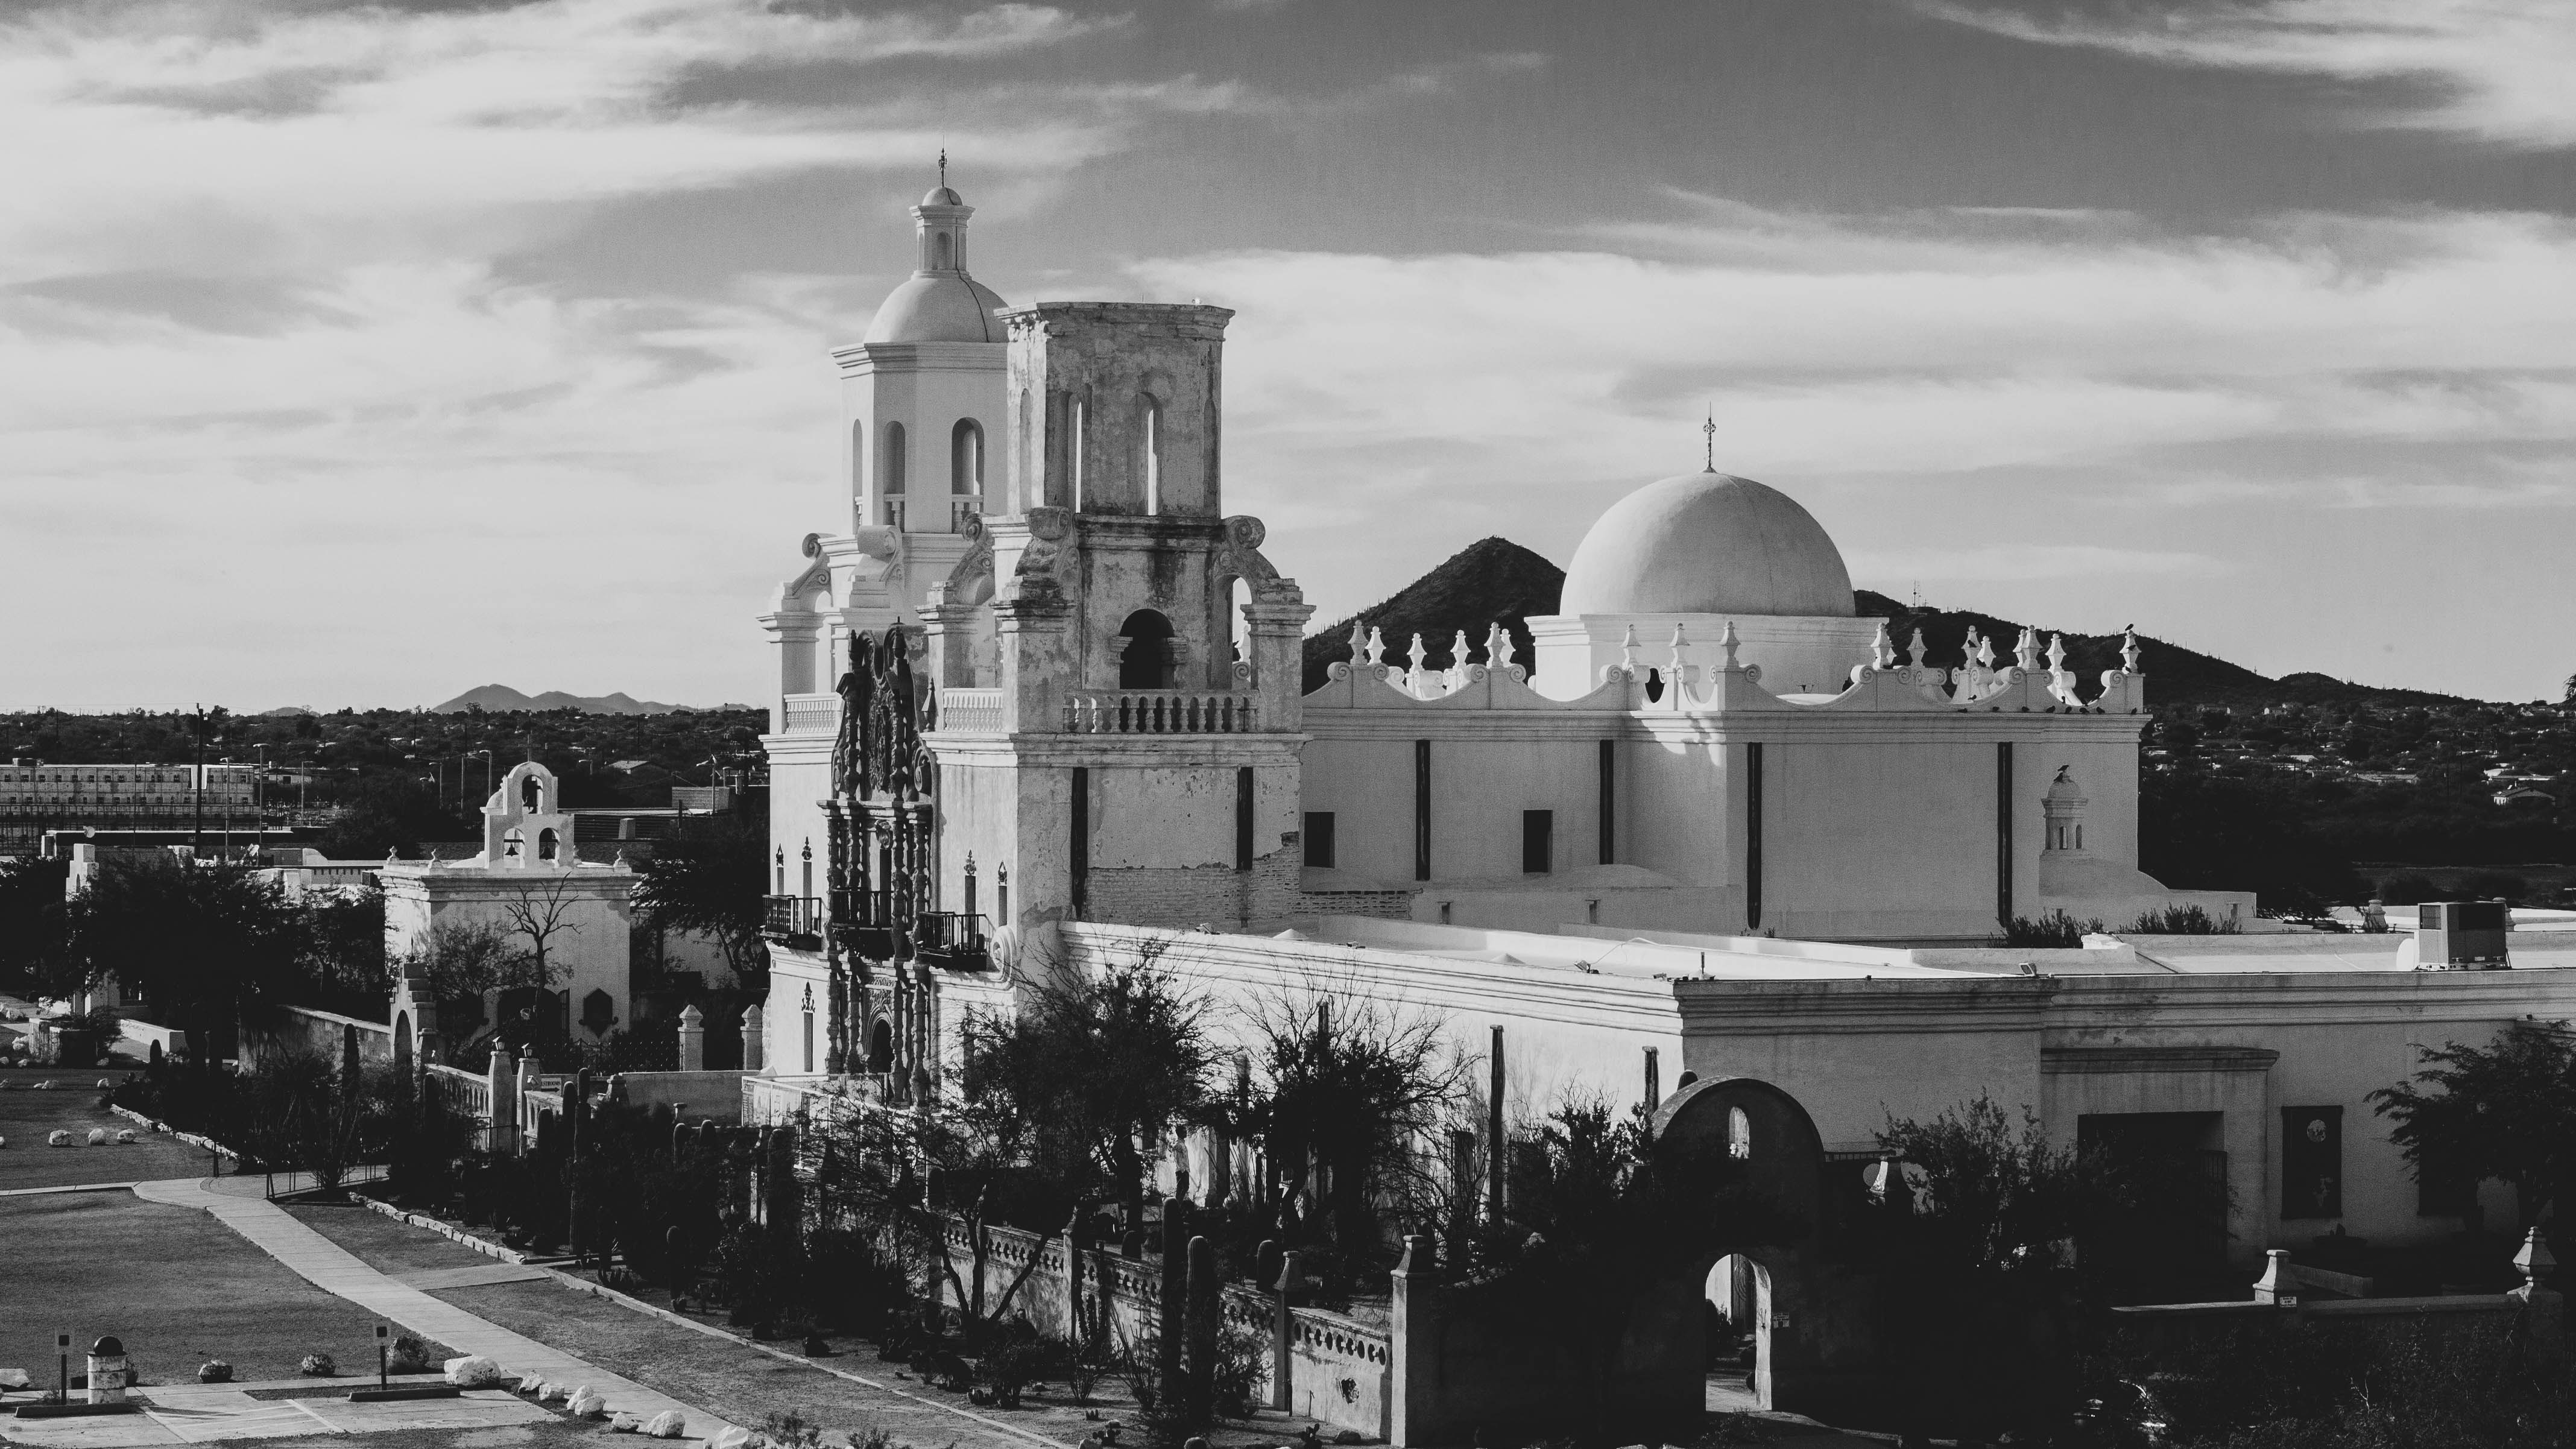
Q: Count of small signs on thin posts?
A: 2